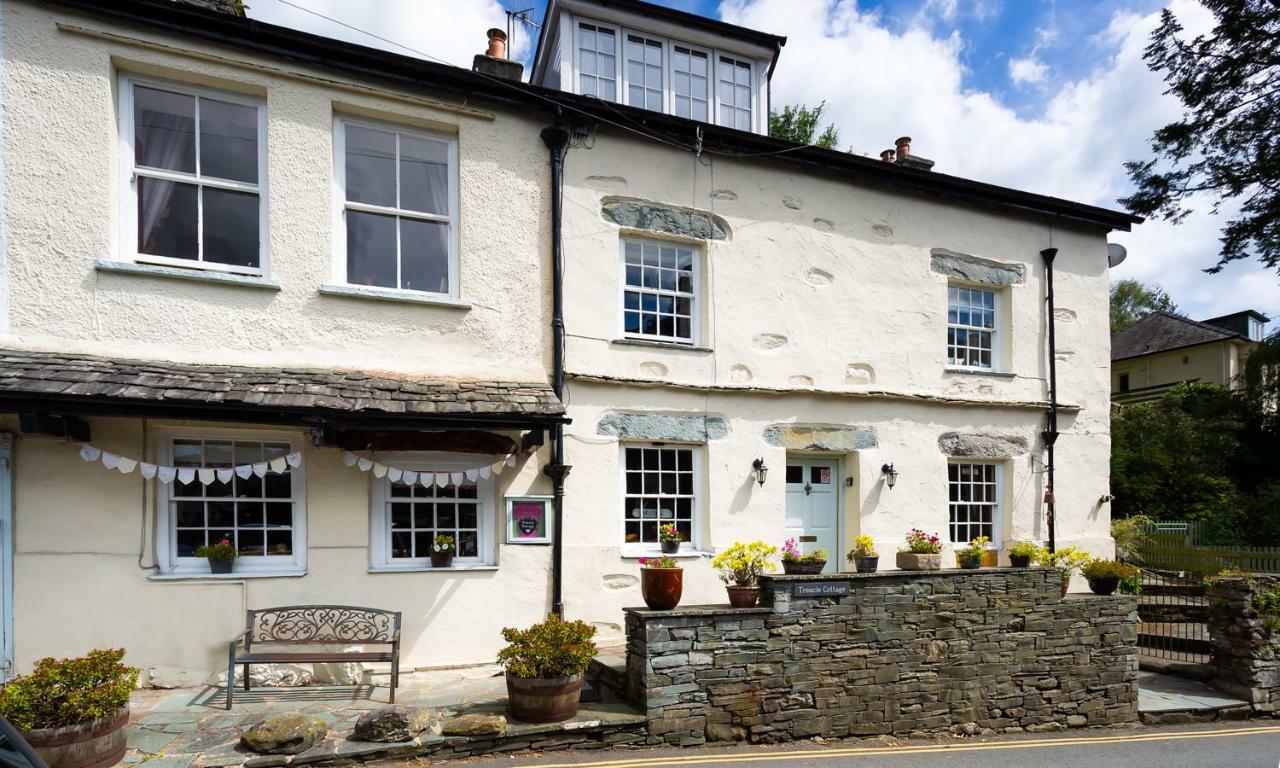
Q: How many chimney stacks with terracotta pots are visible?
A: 2